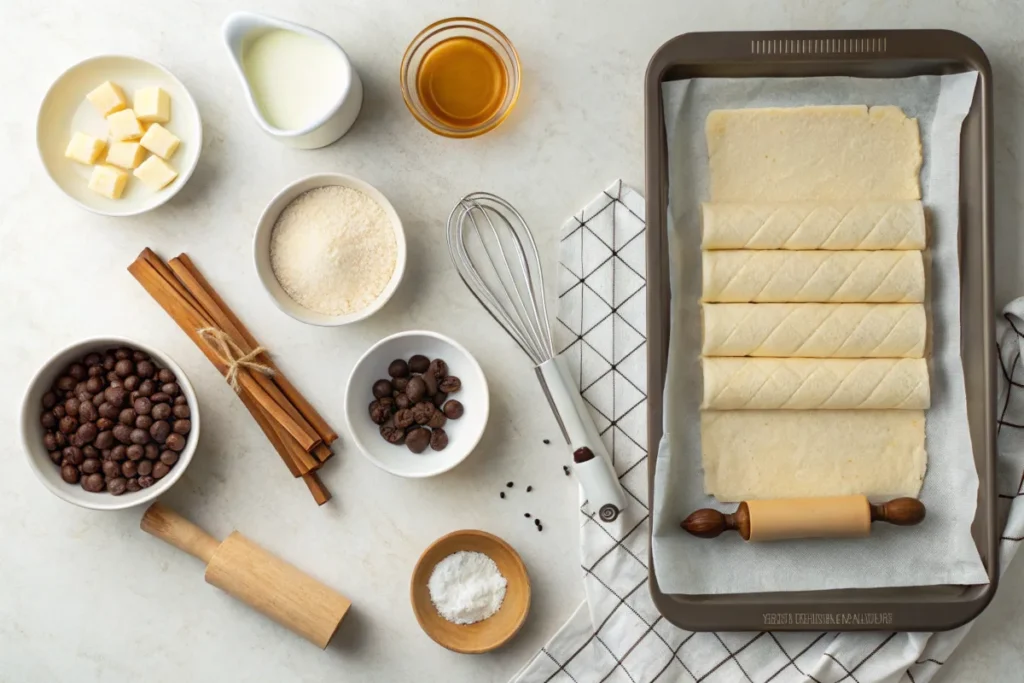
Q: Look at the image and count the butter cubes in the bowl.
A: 8